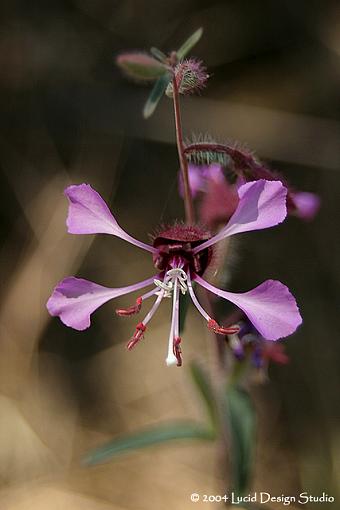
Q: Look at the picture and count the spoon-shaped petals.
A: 4